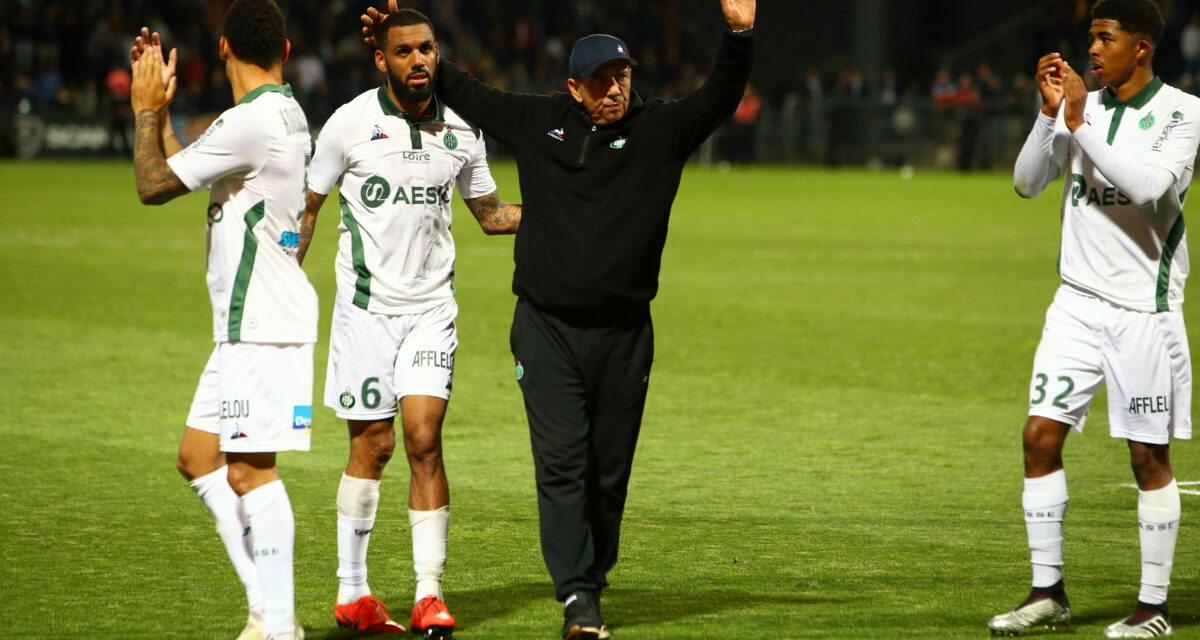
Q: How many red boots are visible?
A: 2